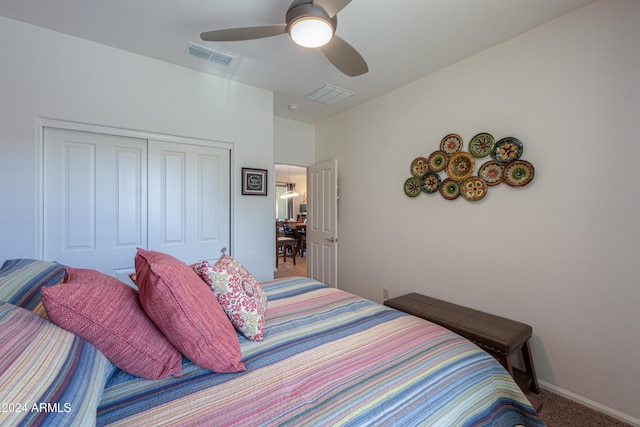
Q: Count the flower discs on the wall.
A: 12